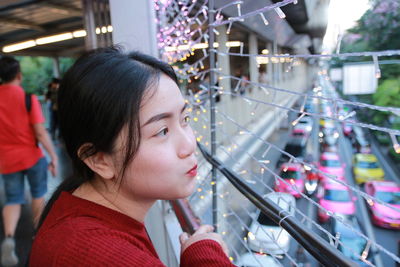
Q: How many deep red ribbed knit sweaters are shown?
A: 1